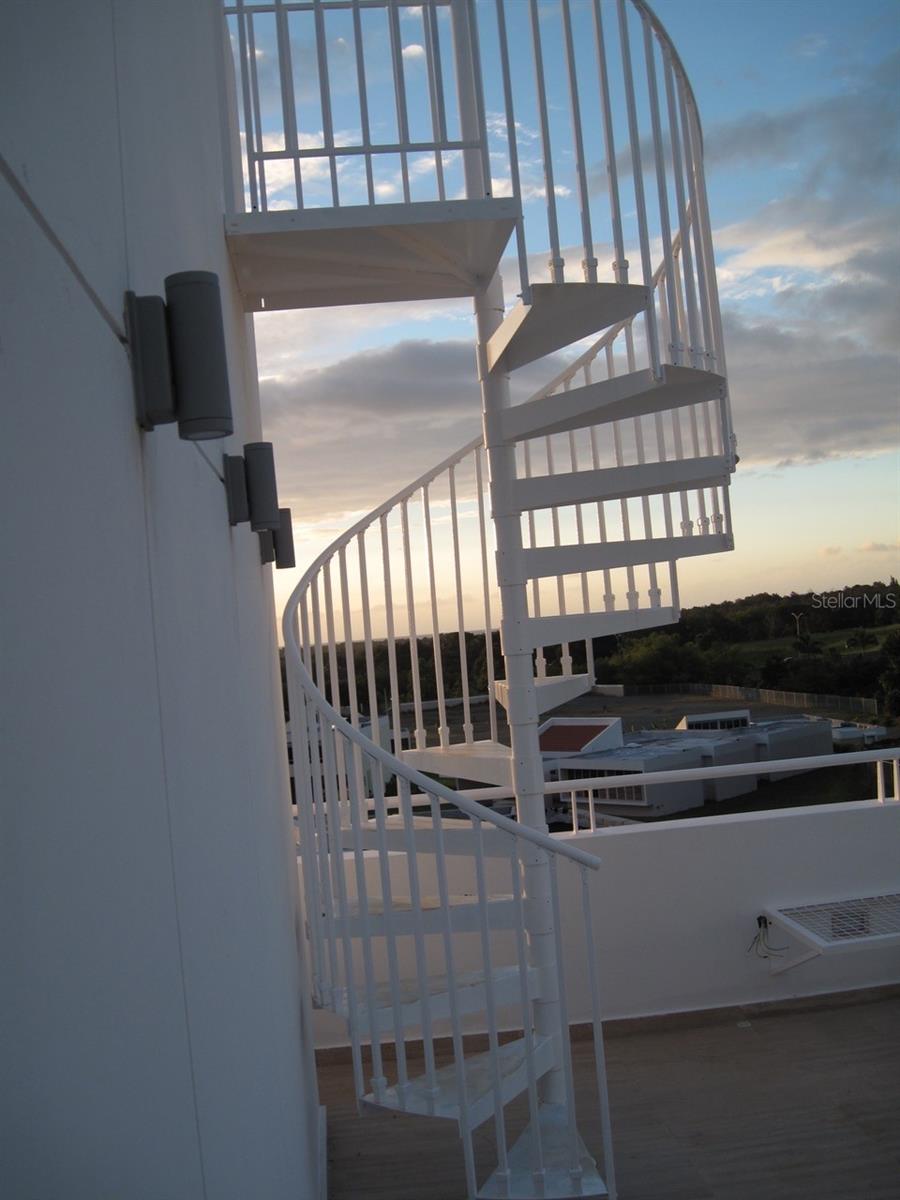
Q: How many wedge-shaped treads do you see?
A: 12